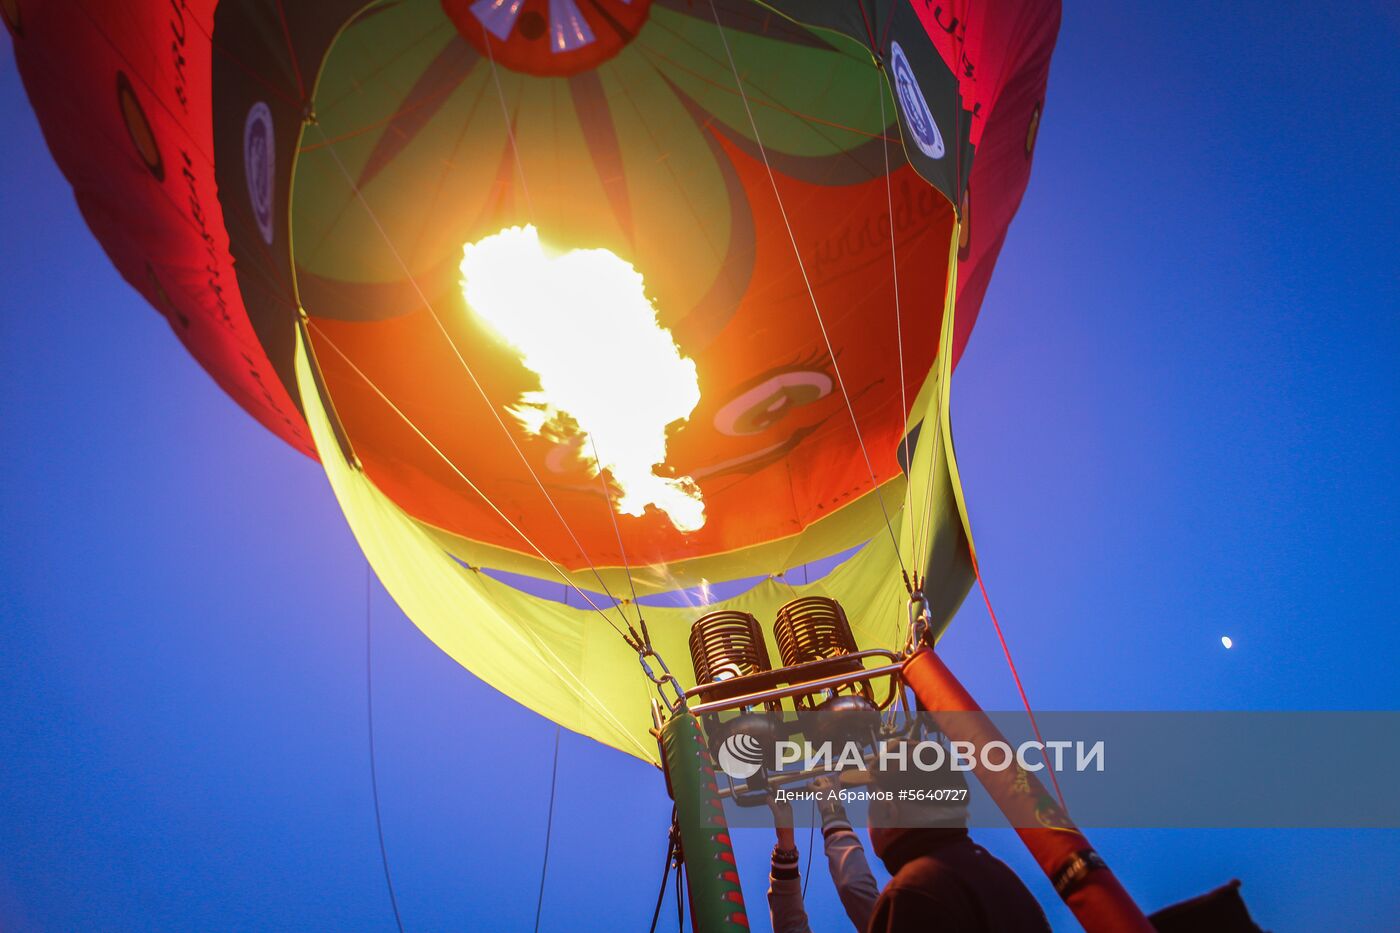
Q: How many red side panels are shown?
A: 2